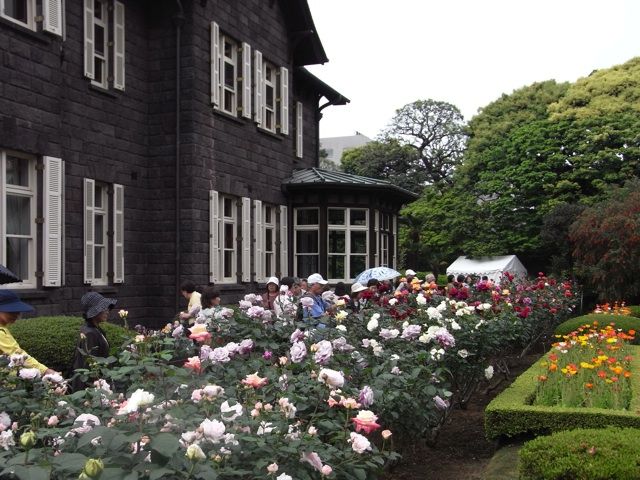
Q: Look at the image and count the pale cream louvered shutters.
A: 15